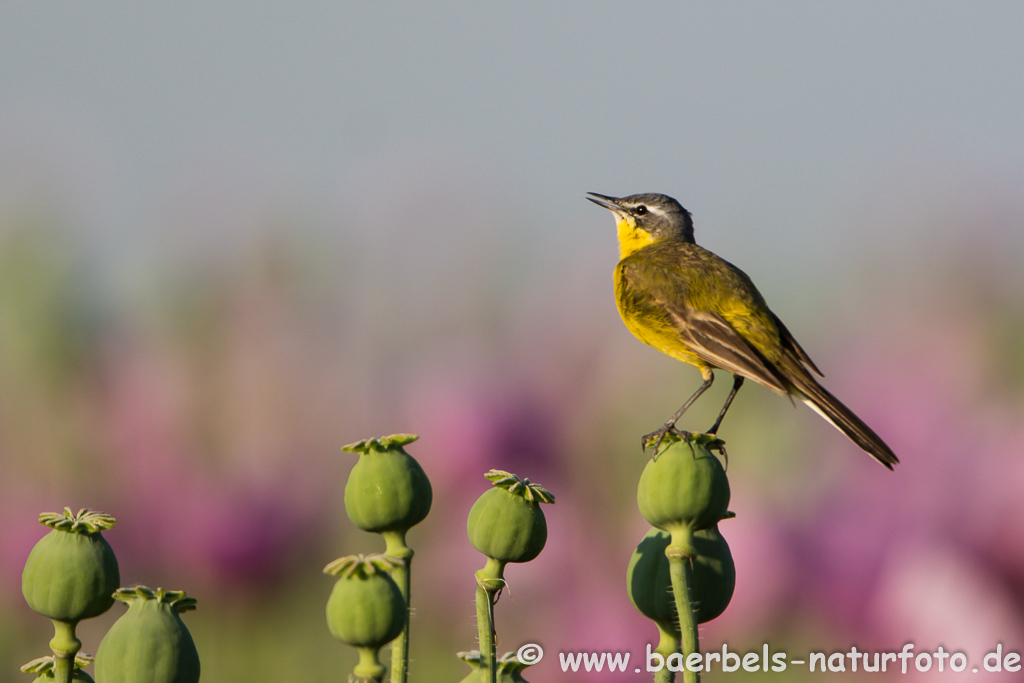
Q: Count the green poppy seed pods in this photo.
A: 9